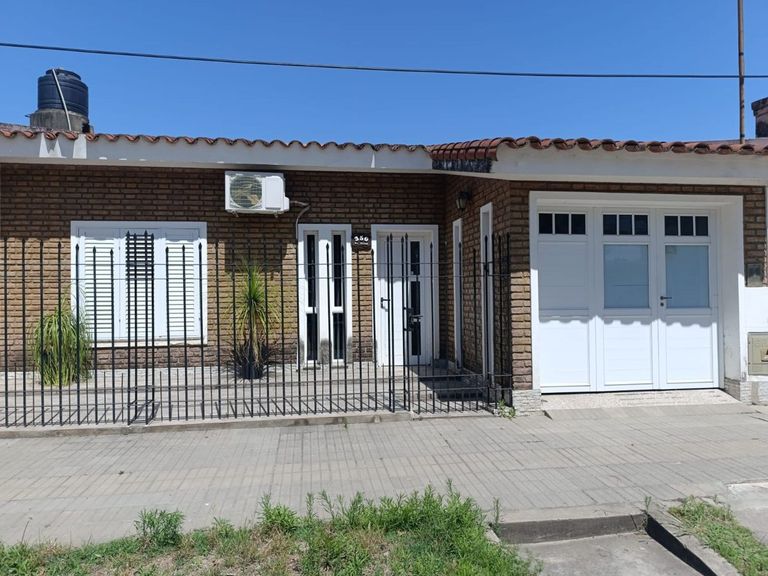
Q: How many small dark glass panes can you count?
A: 9